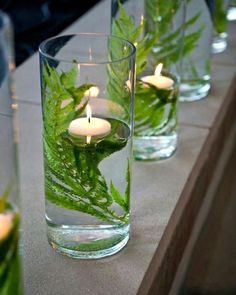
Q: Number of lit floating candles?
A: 2